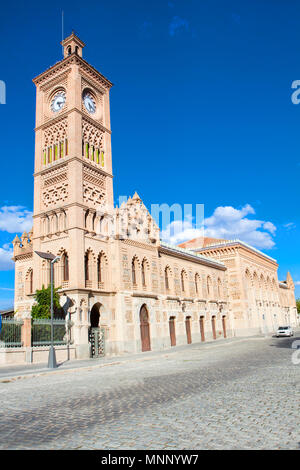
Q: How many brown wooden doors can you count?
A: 6